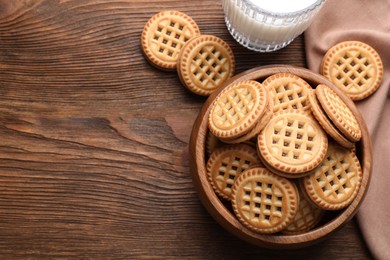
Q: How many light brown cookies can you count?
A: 11